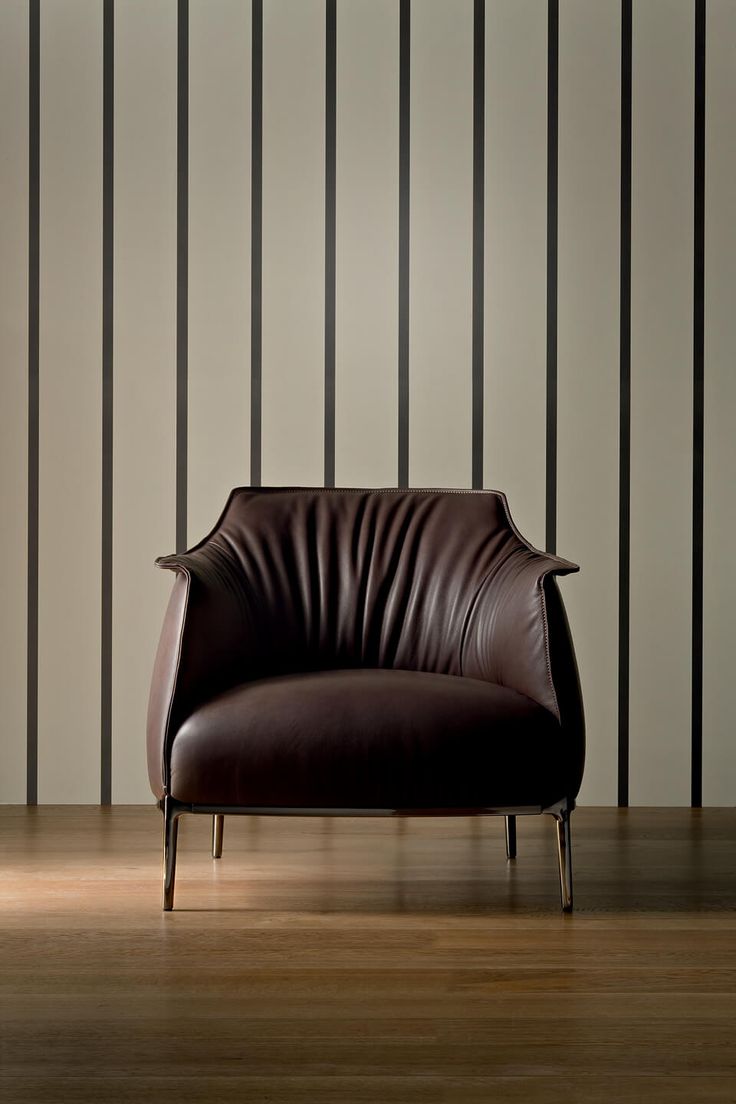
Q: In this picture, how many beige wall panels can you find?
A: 11